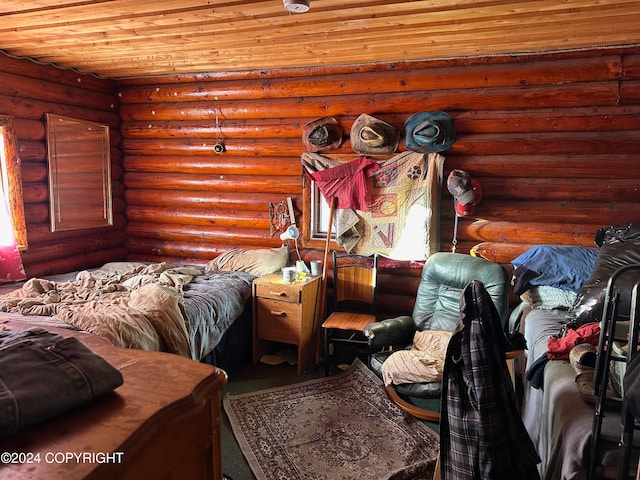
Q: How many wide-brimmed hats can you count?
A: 3